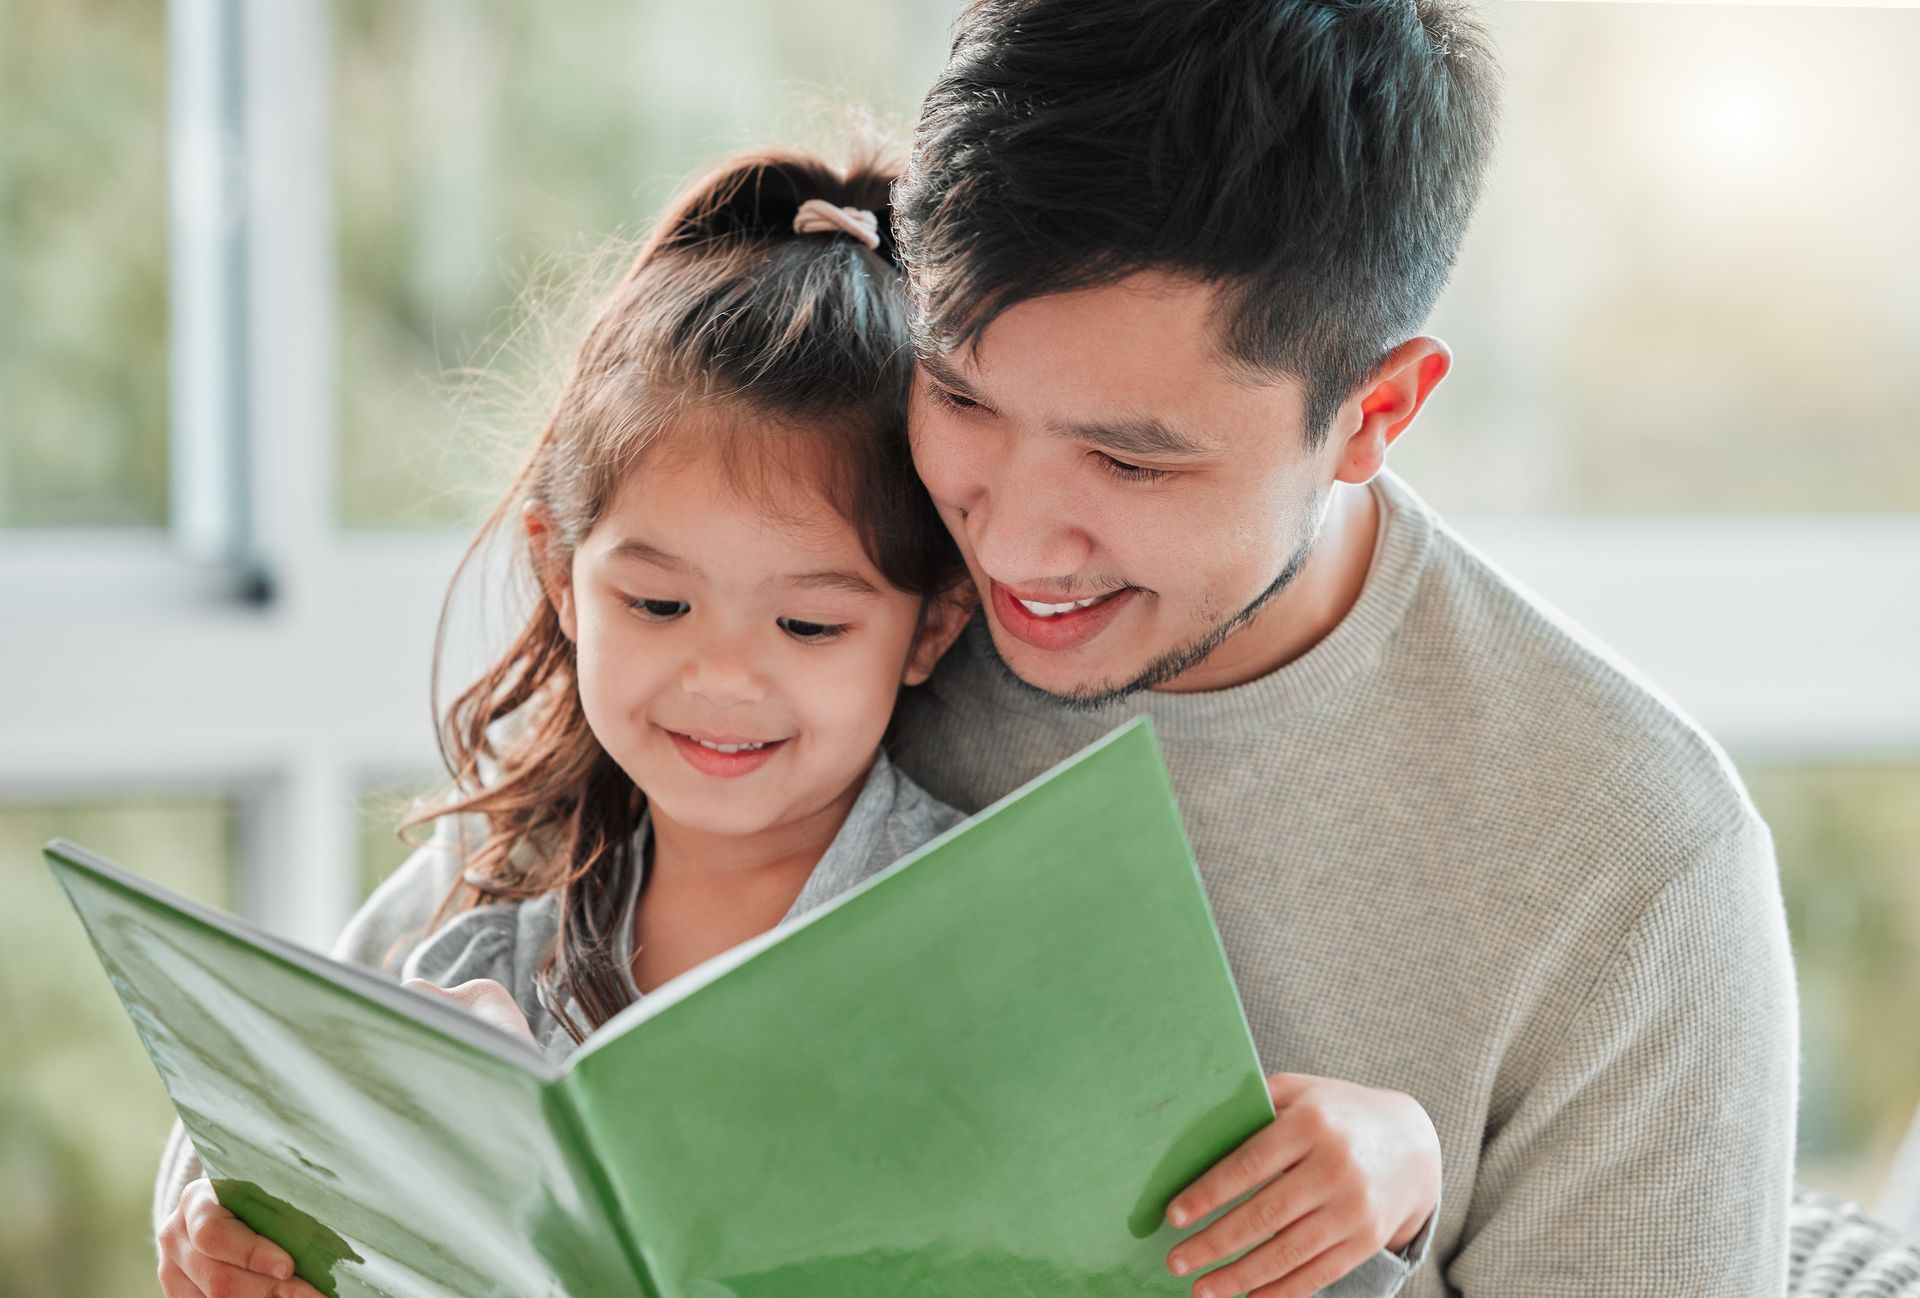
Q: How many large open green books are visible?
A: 1